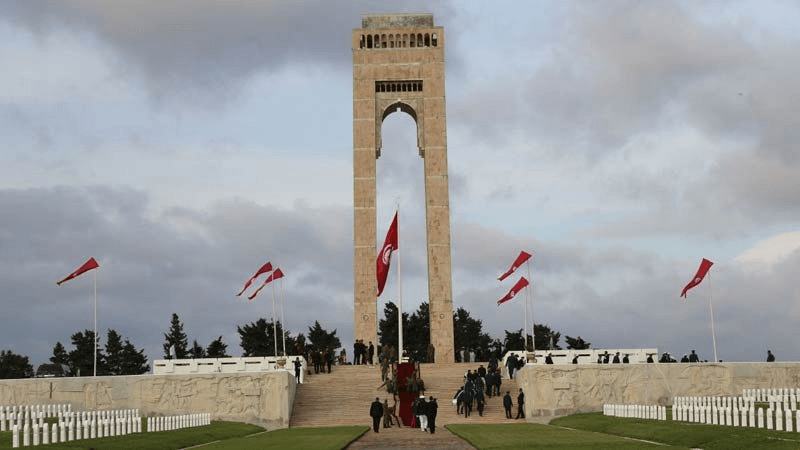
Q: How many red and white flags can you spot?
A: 7